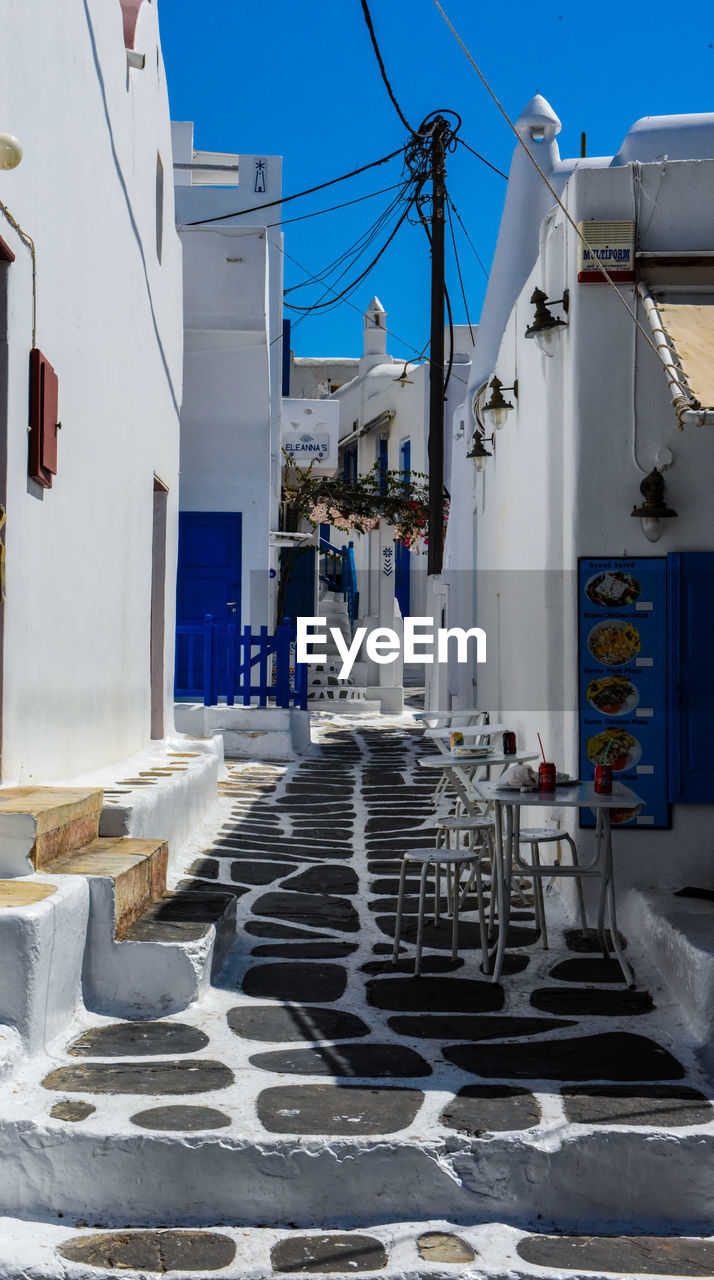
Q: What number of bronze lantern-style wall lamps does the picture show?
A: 4